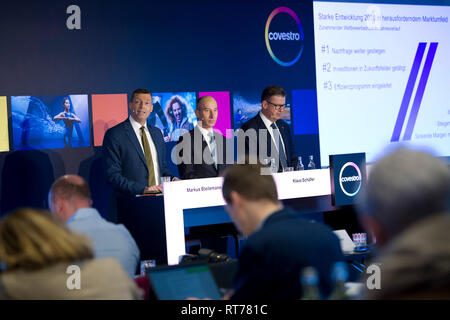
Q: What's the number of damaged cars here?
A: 0